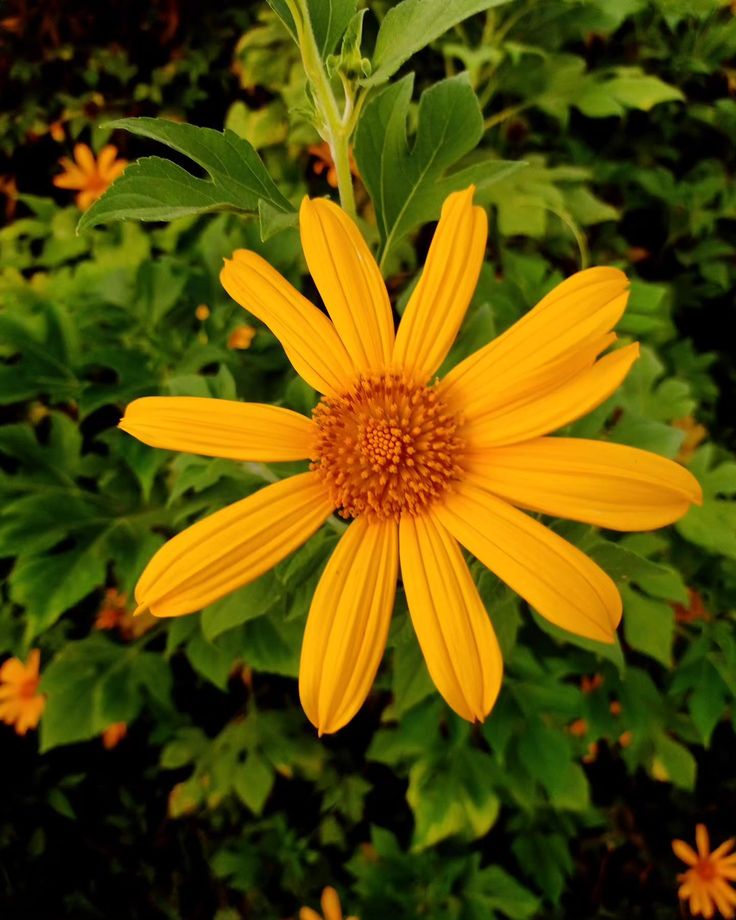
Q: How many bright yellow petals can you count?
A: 11